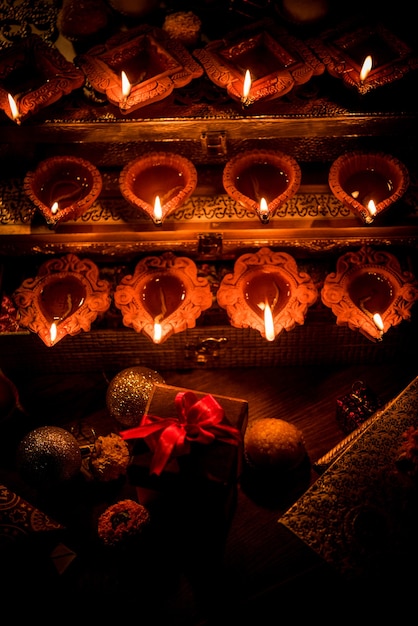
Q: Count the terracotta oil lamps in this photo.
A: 12